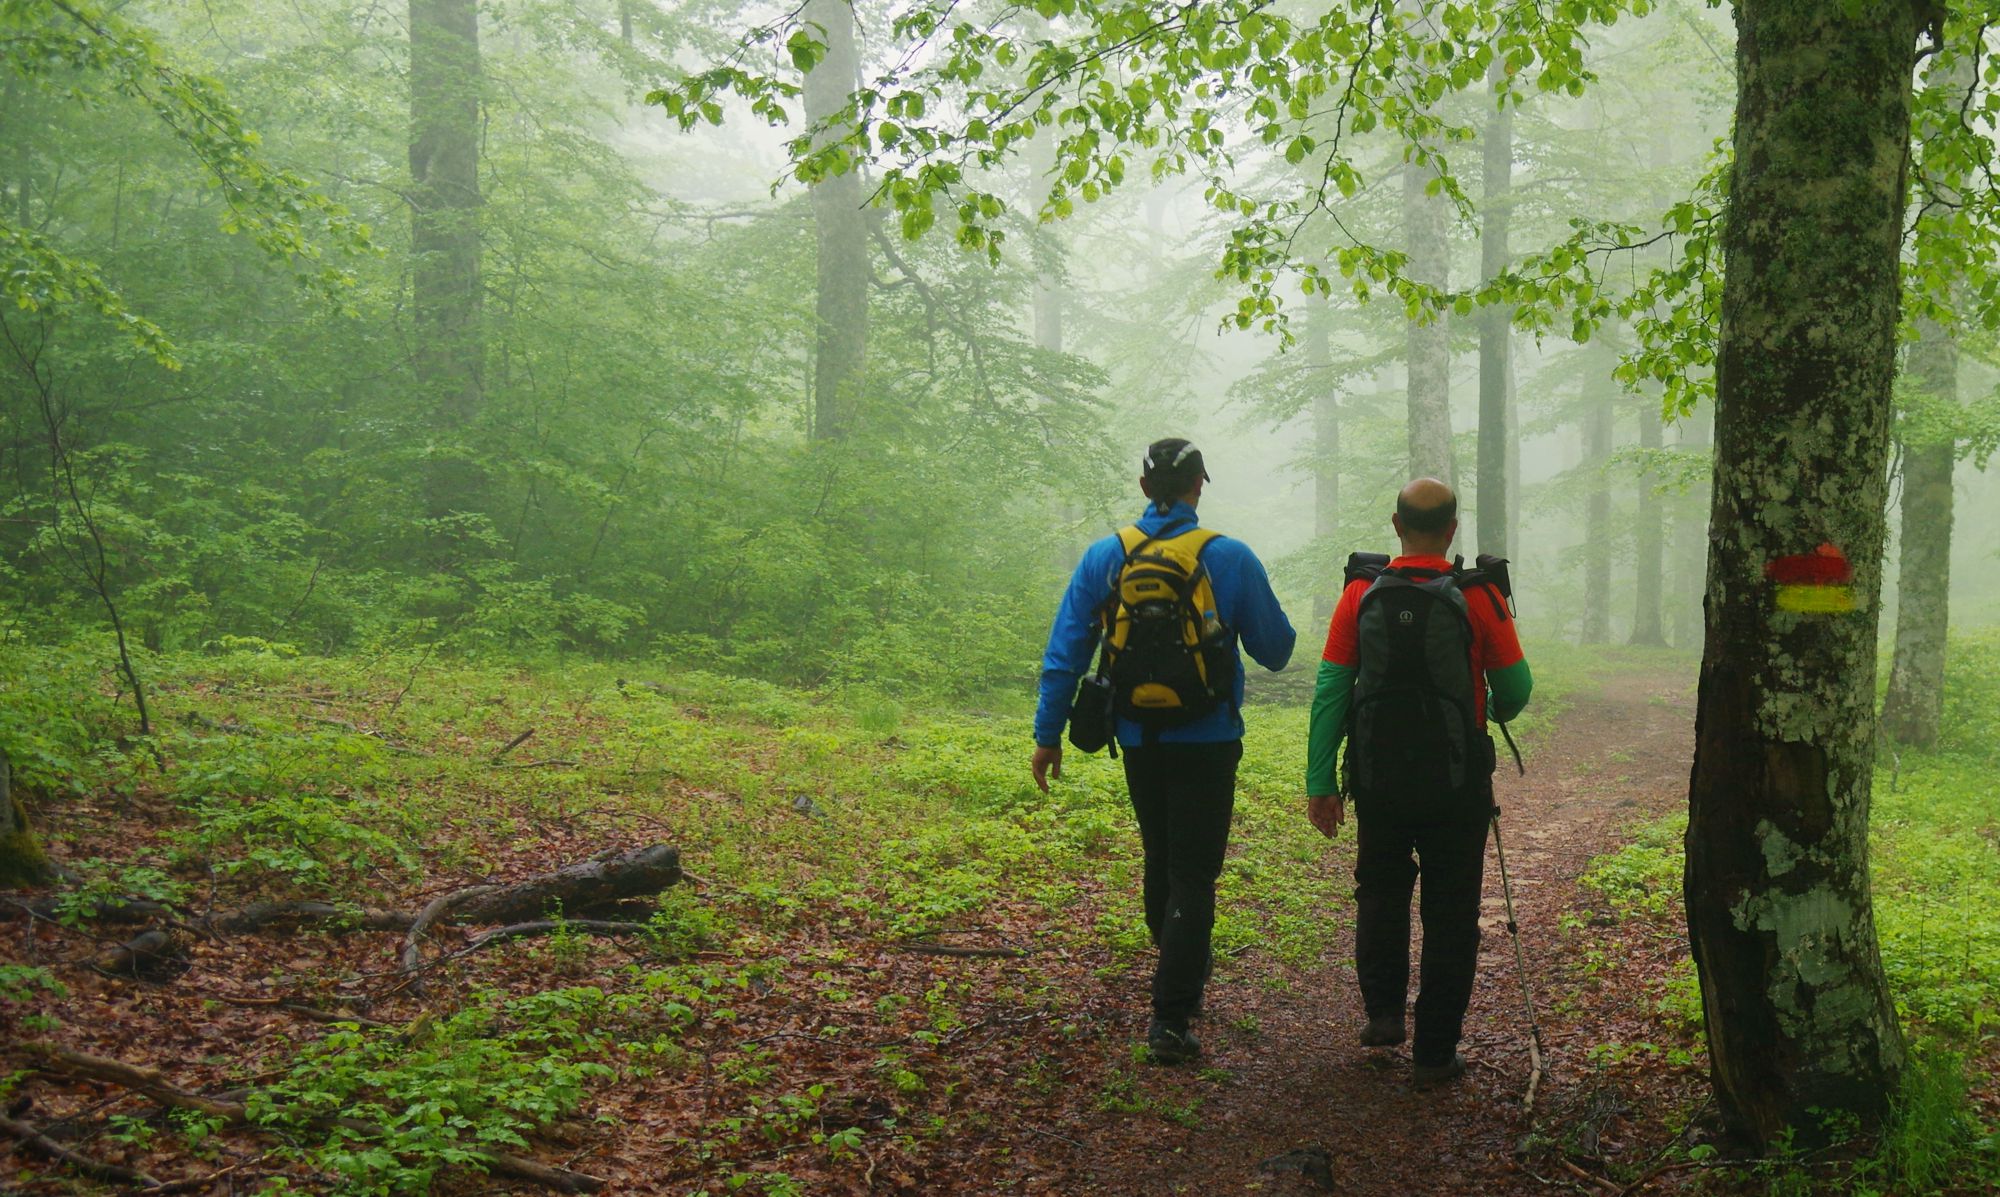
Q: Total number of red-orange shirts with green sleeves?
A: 1